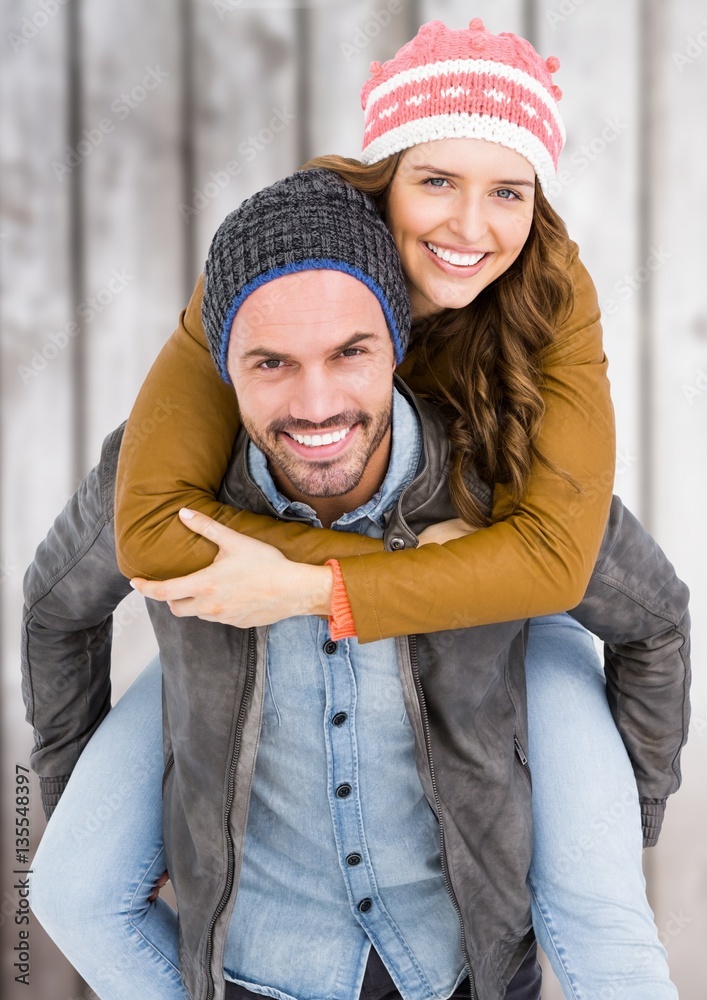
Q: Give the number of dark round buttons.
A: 5